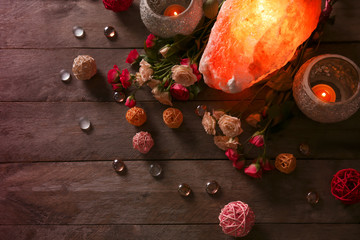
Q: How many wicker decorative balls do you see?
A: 8